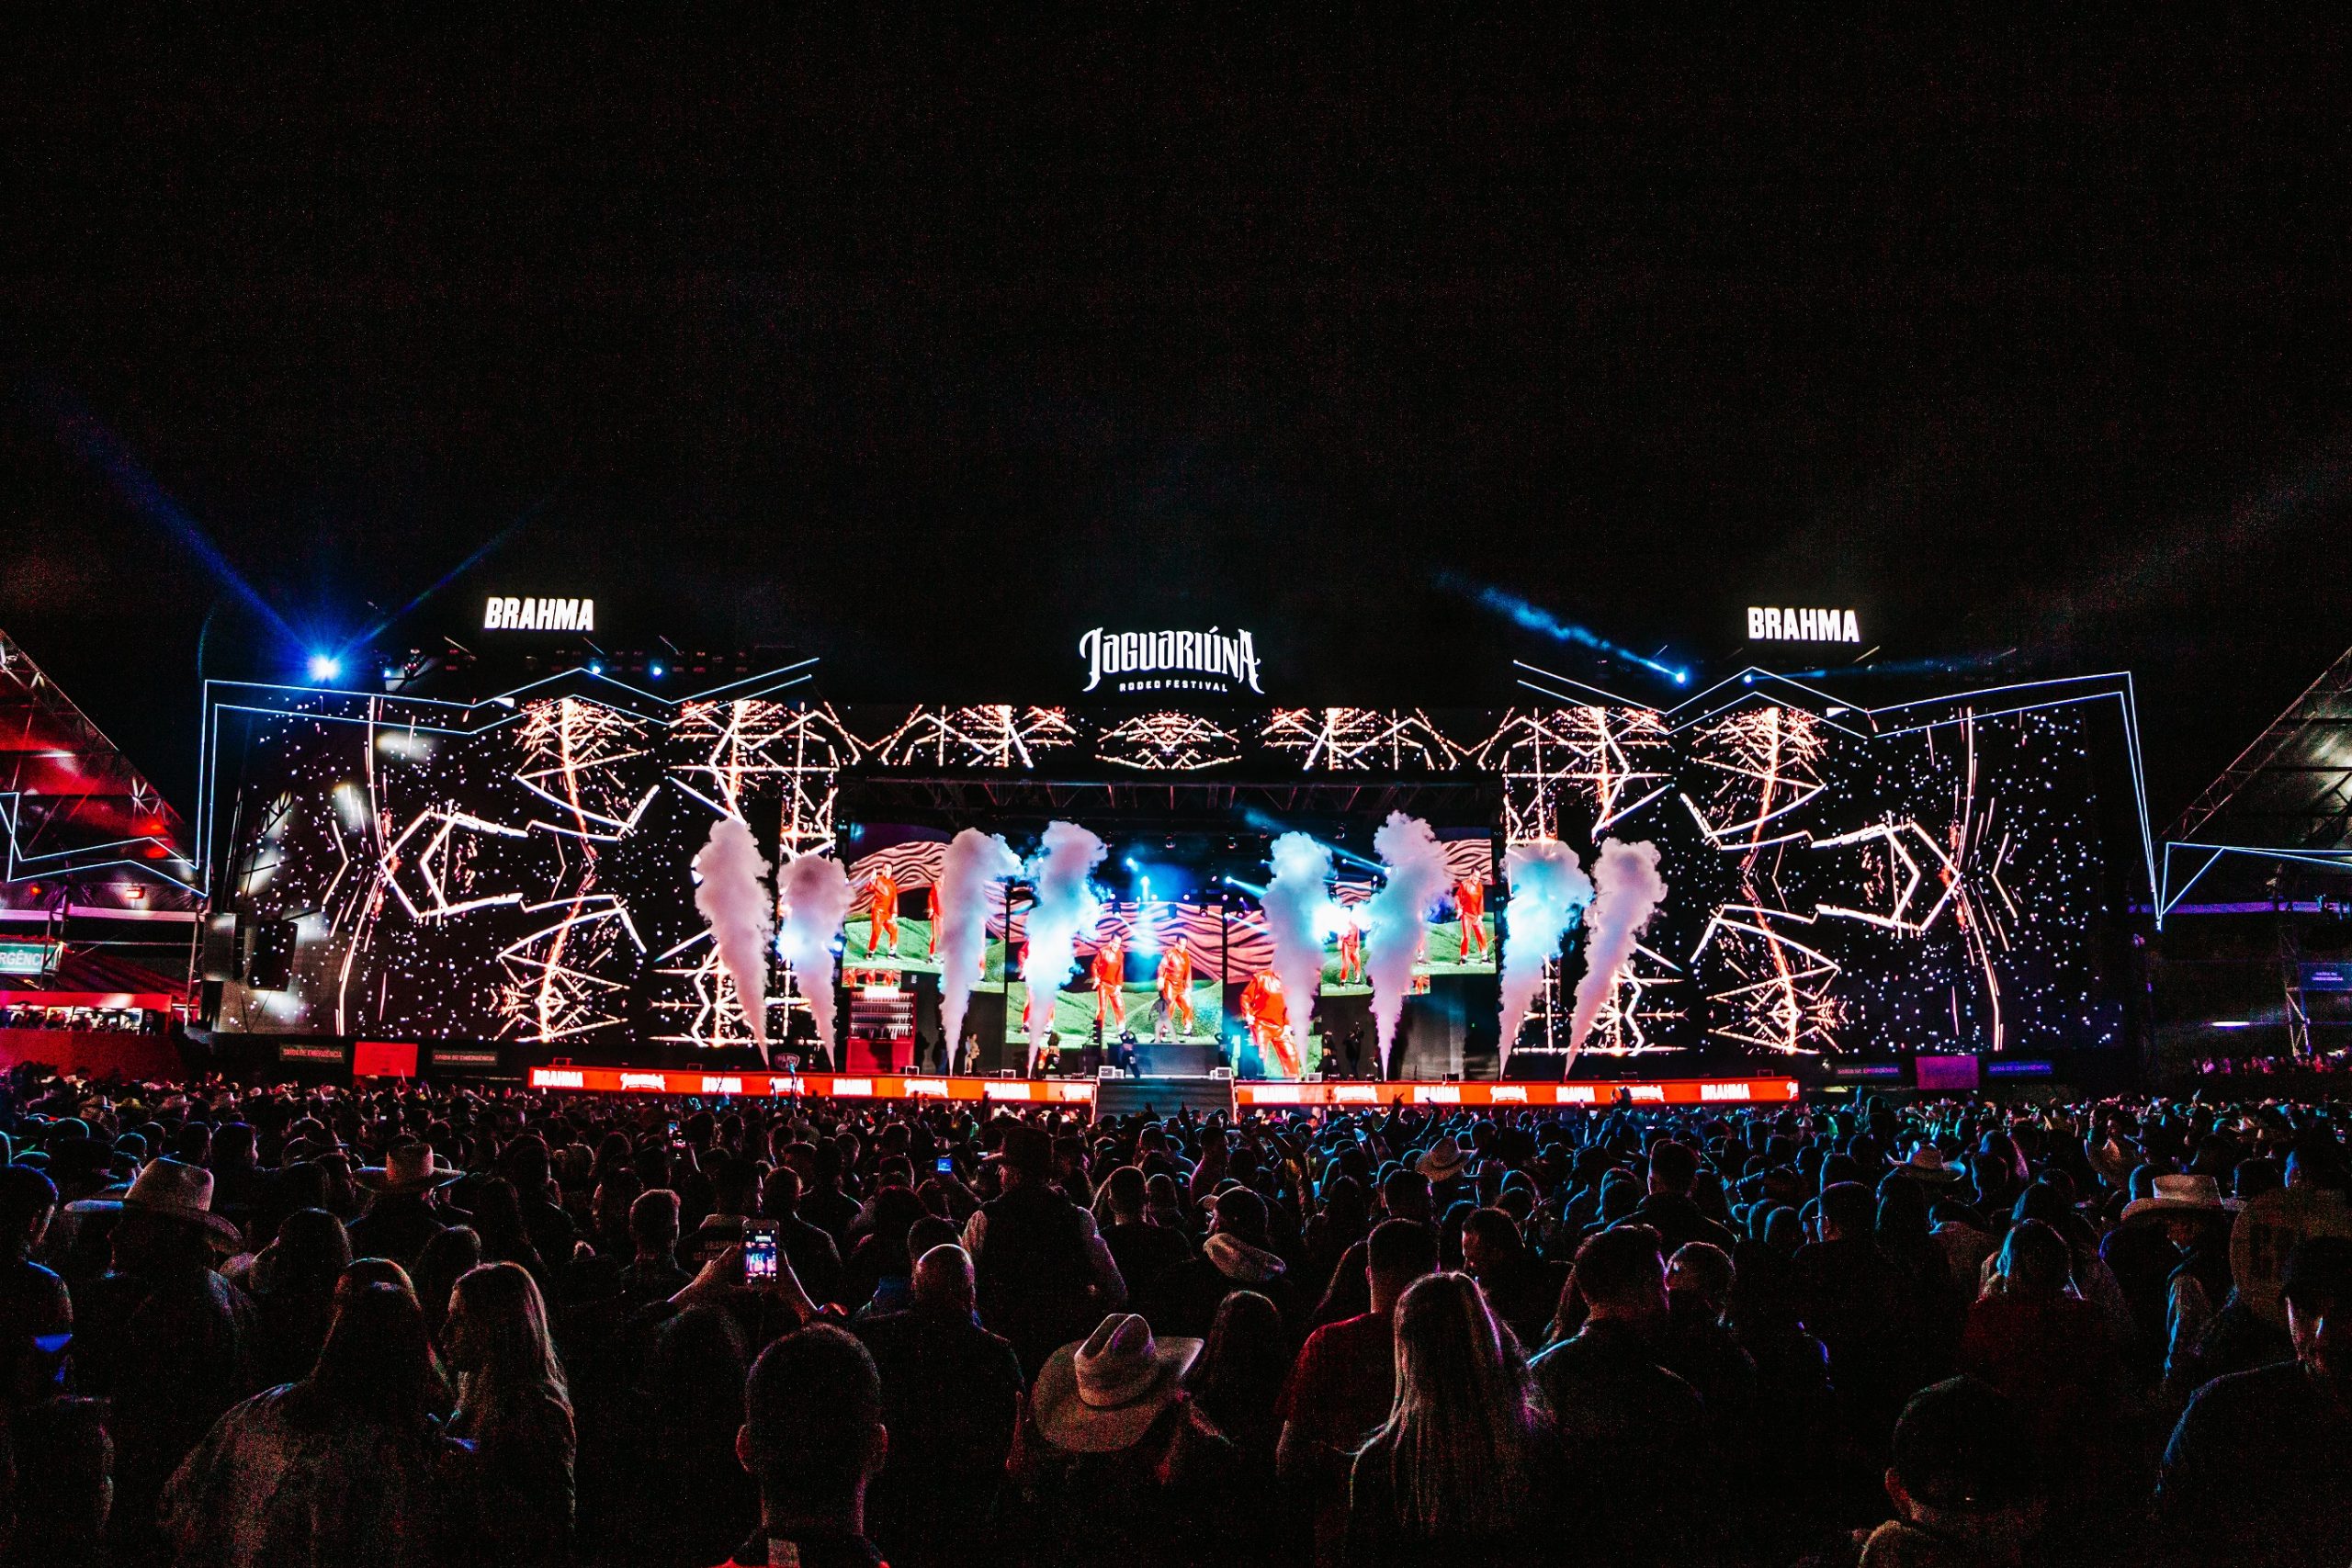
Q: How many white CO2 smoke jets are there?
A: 8